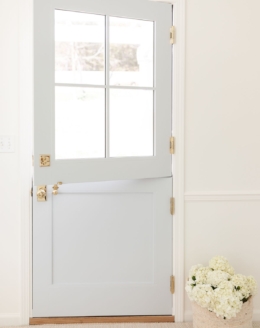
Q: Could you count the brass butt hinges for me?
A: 4